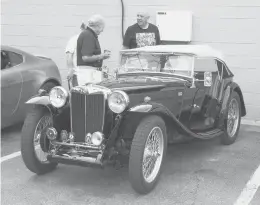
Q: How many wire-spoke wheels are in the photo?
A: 3